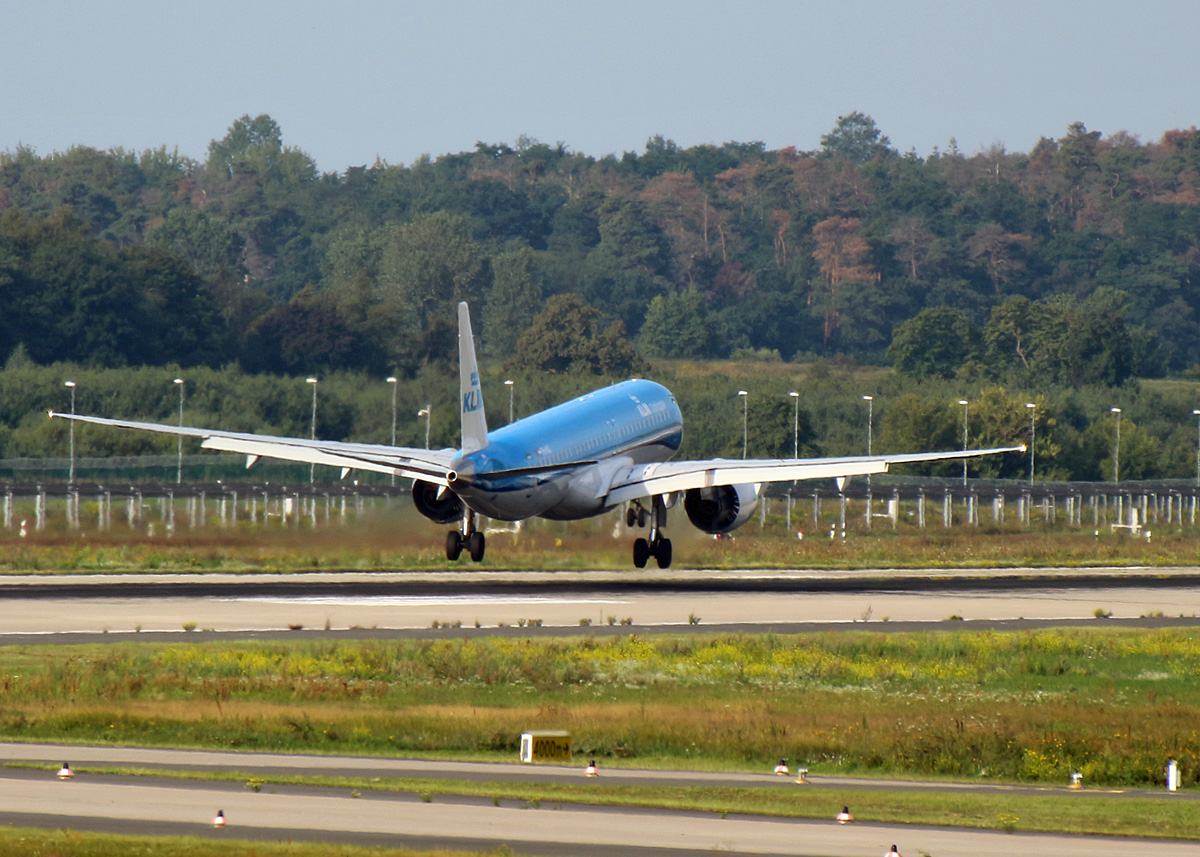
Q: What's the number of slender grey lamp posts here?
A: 13